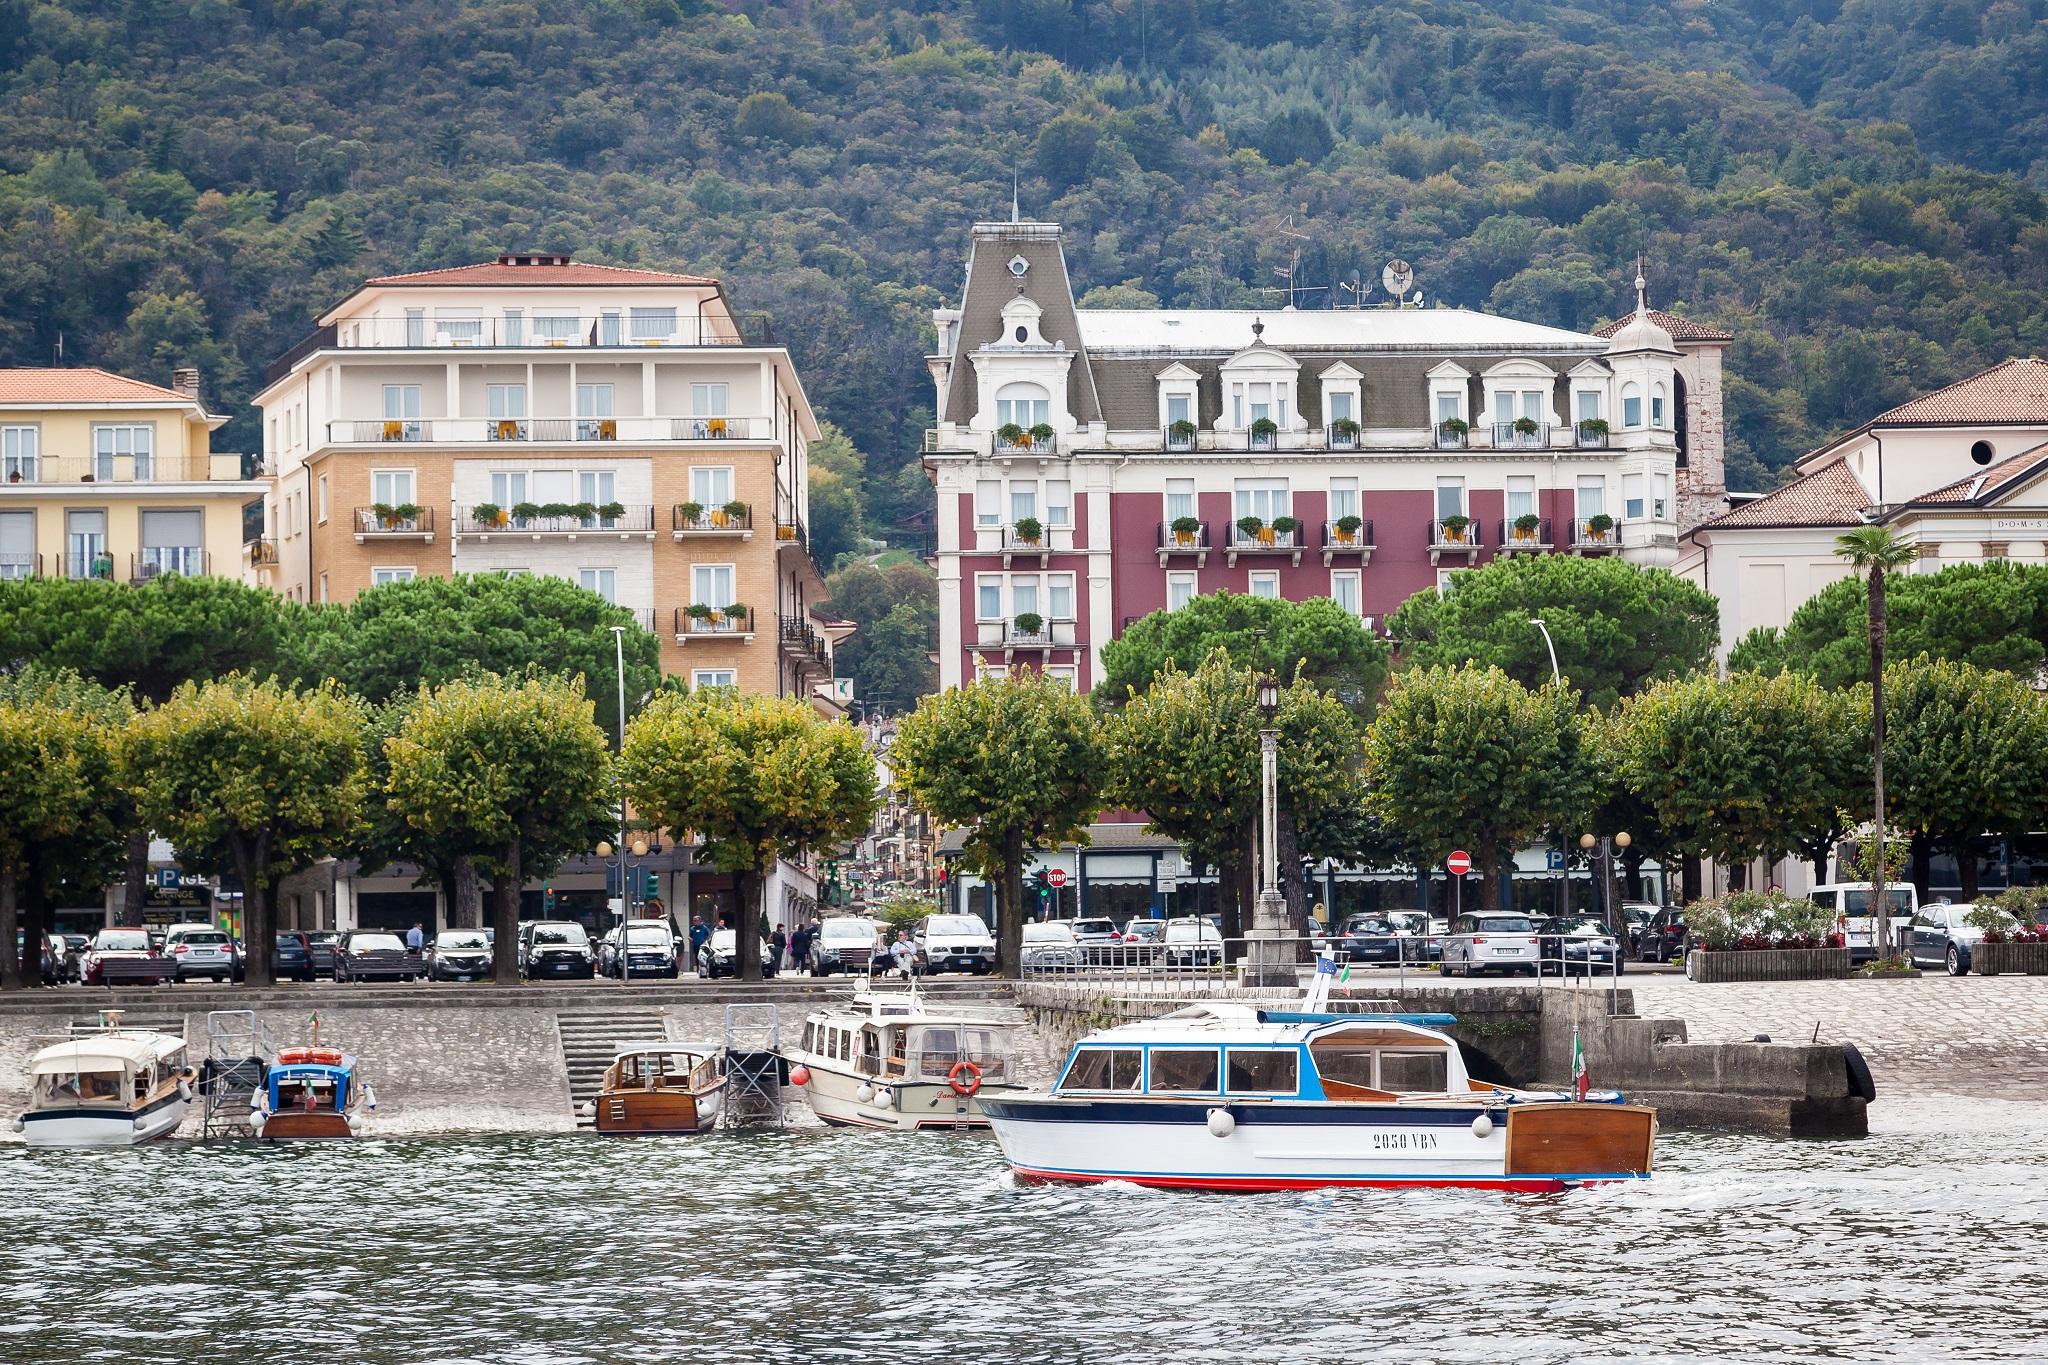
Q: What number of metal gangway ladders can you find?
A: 2